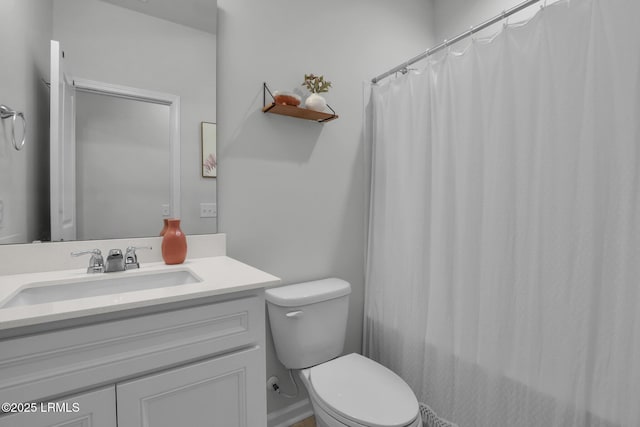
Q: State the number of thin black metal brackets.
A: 2